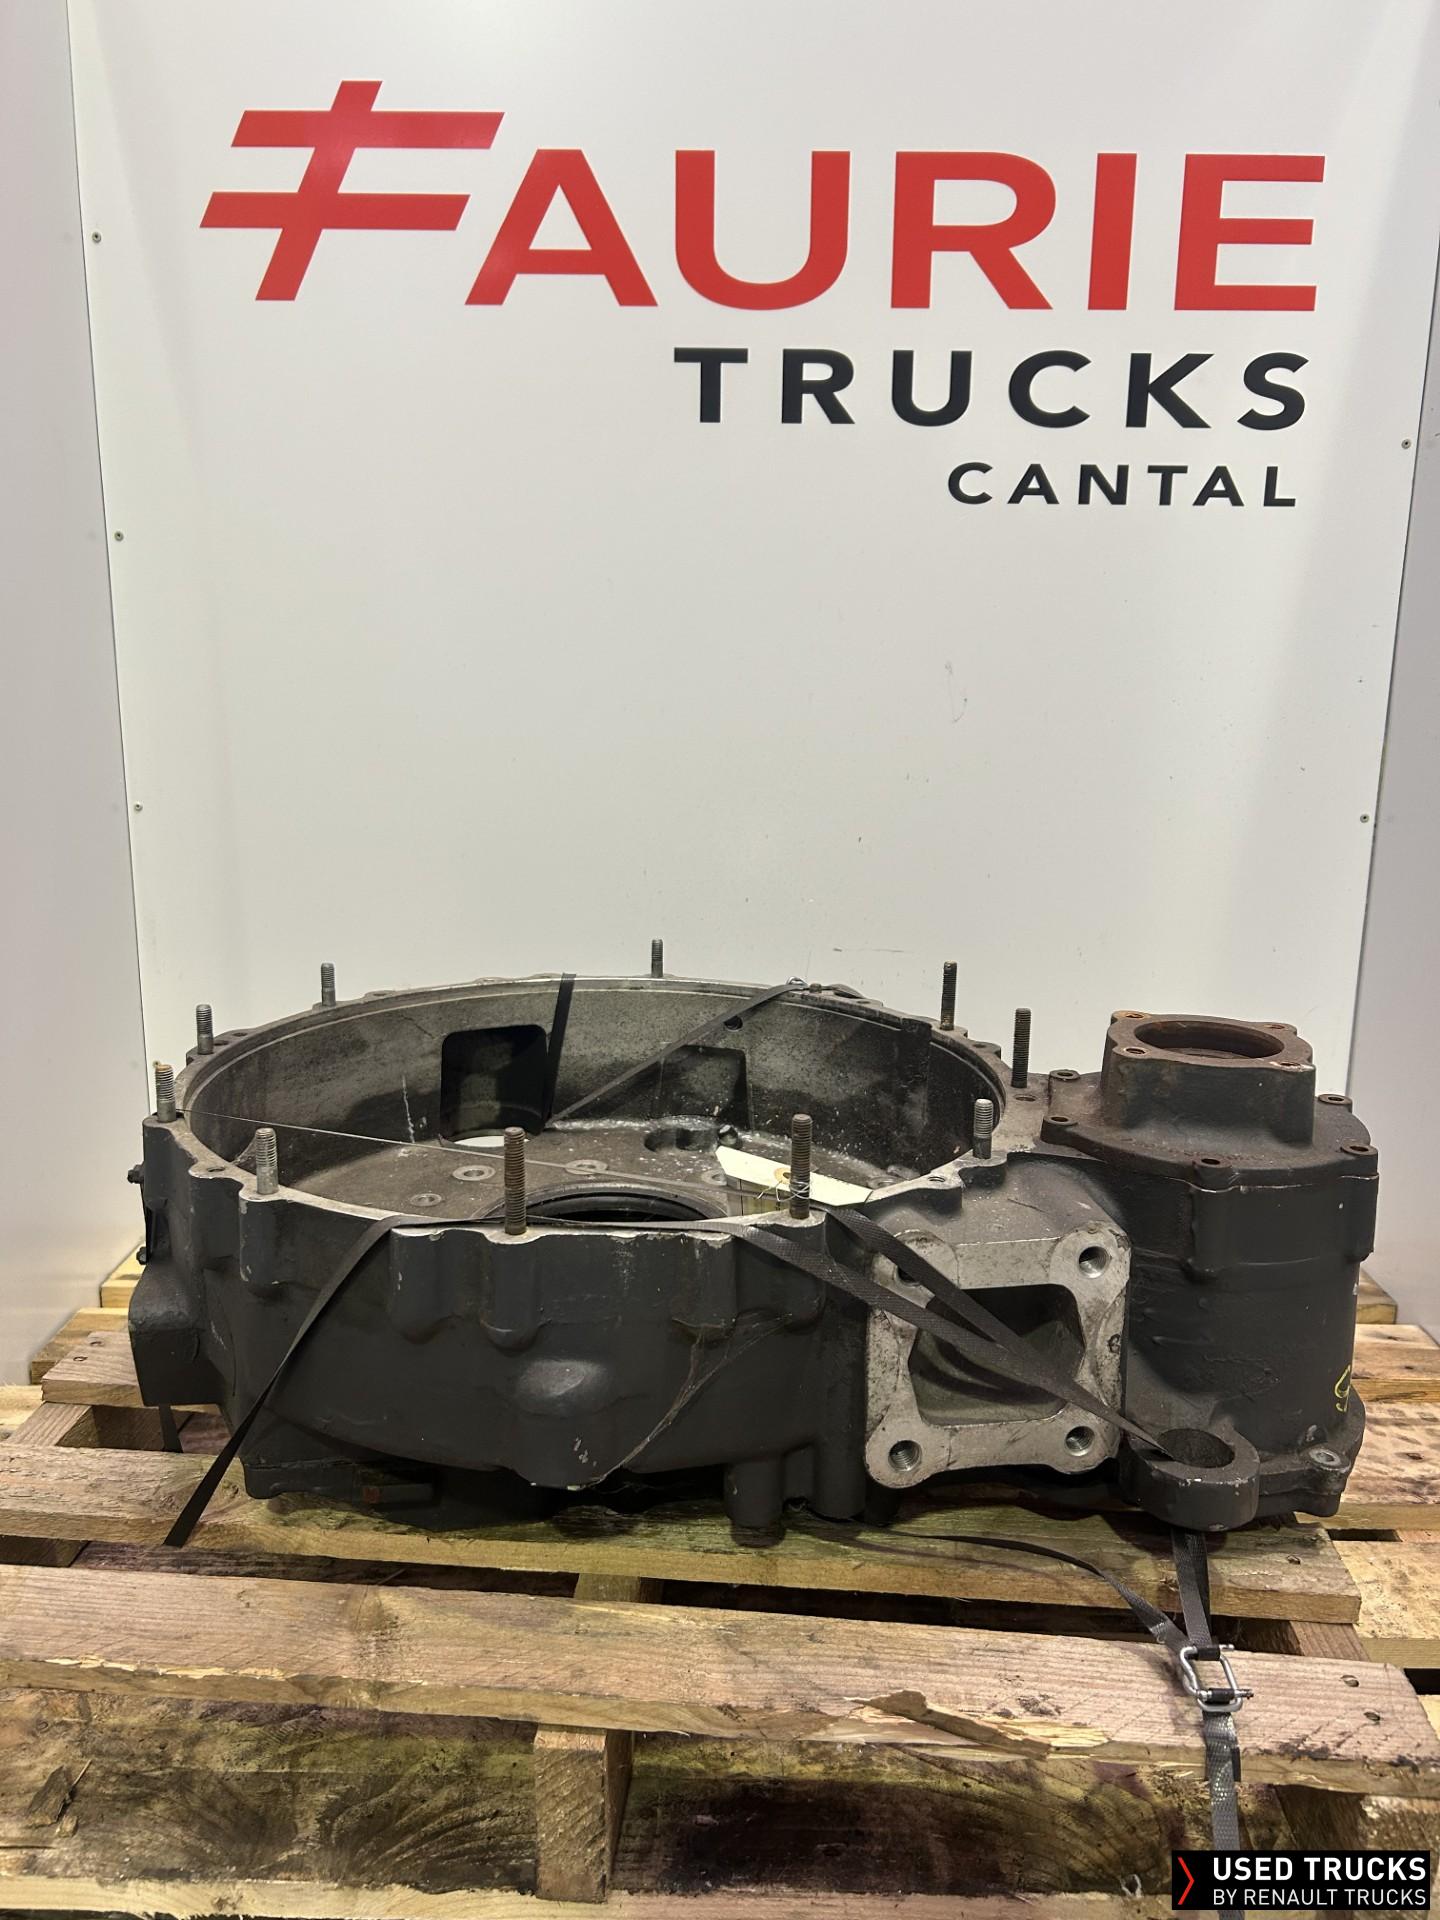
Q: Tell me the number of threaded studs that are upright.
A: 10